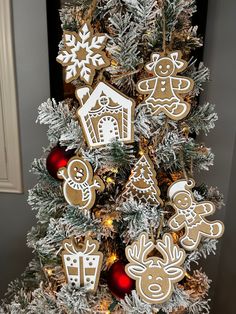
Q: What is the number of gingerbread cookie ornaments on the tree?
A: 8